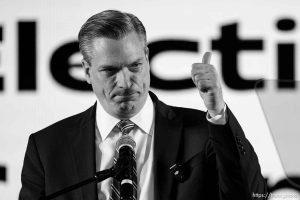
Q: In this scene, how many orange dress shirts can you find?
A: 0